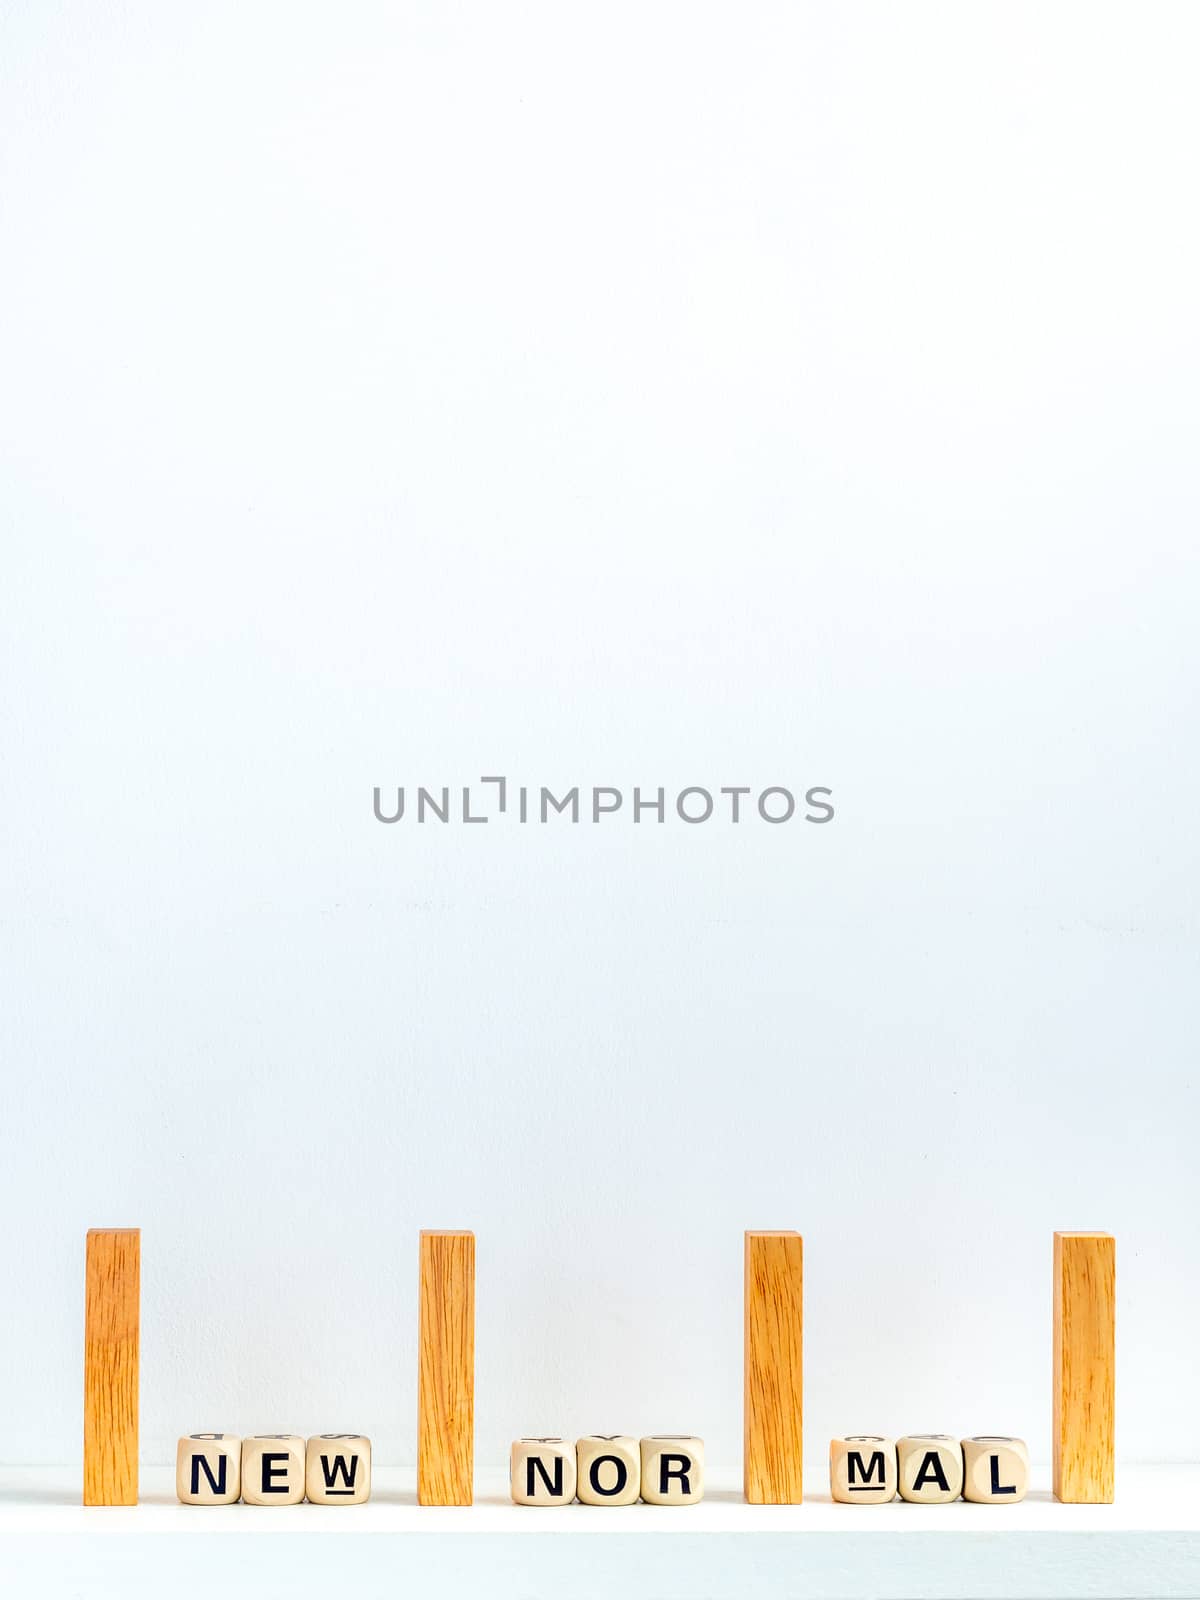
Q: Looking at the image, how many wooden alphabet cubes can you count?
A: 9